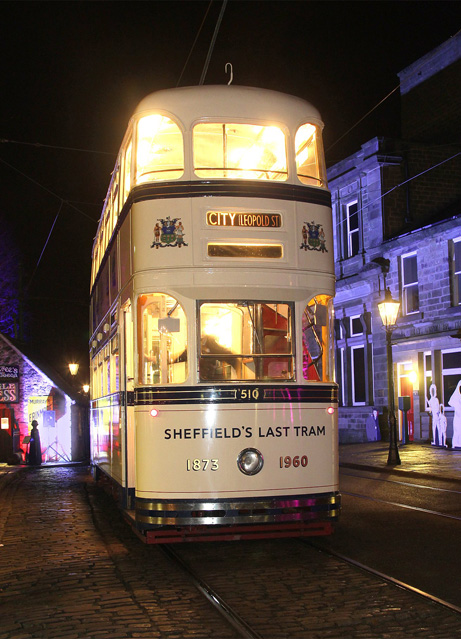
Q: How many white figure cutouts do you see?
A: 3